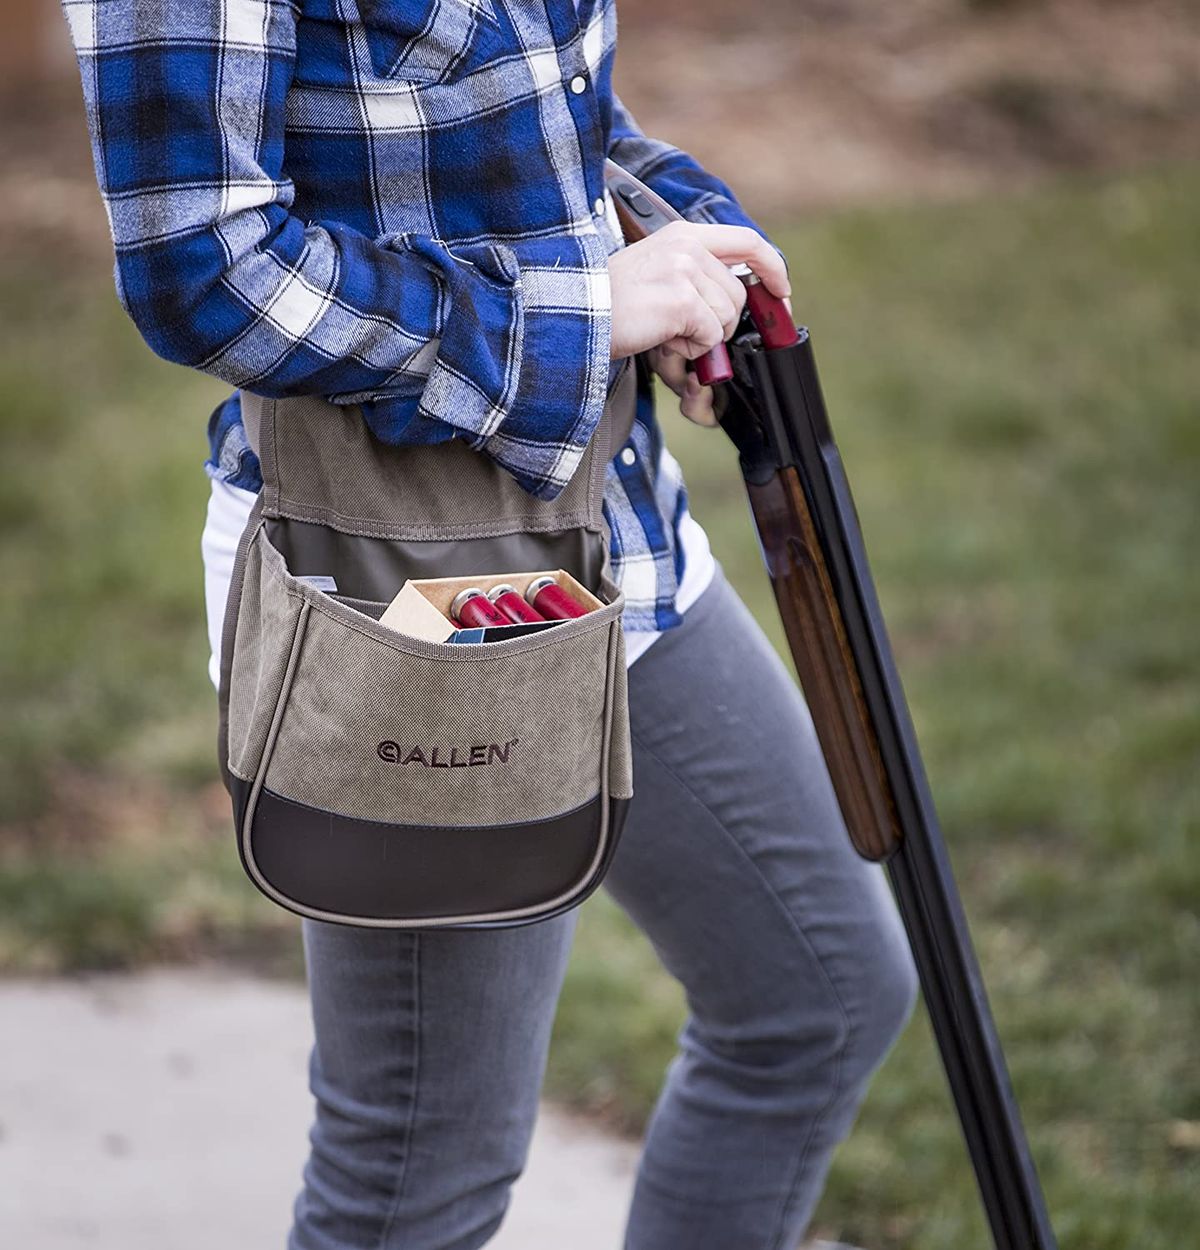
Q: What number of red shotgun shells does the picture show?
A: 5